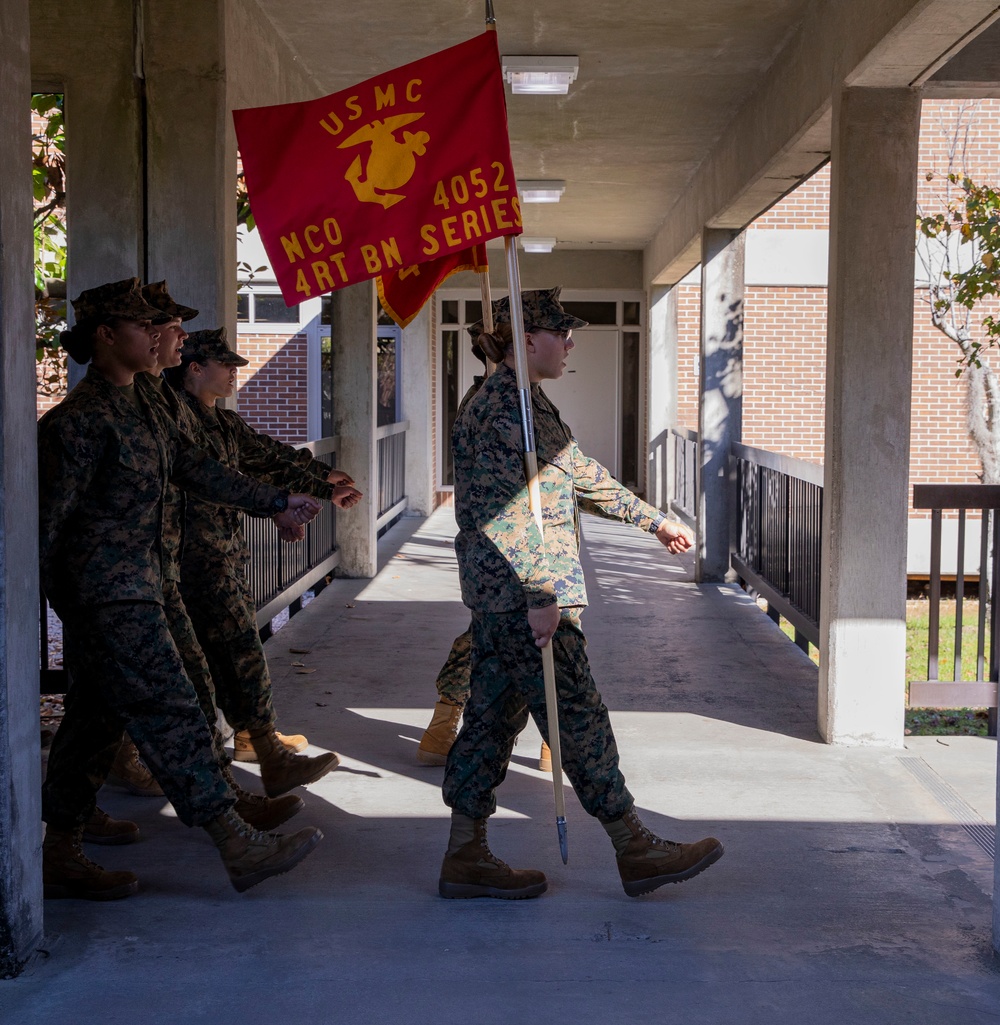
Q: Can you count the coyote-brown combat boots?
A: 11